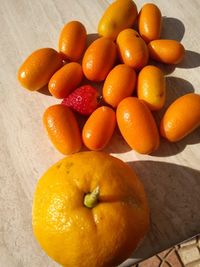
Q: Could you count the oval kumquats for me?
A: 14